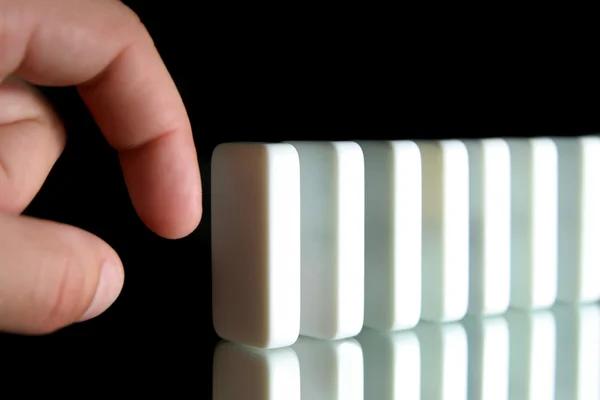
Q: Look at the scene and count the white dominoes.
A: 7